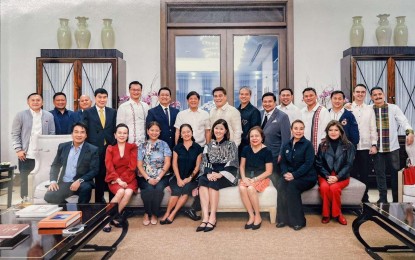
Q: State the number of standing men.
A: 15